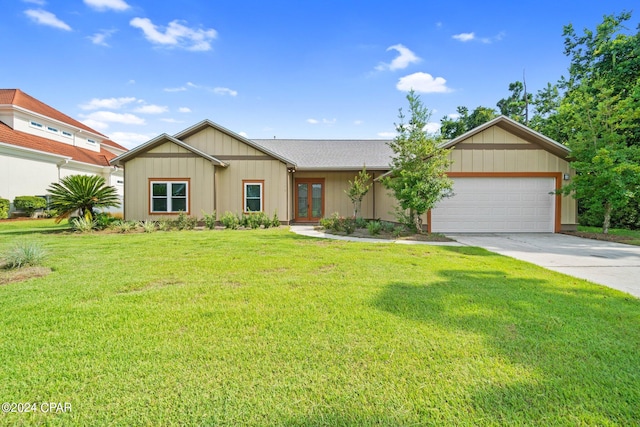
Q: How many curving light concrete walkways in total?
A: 1